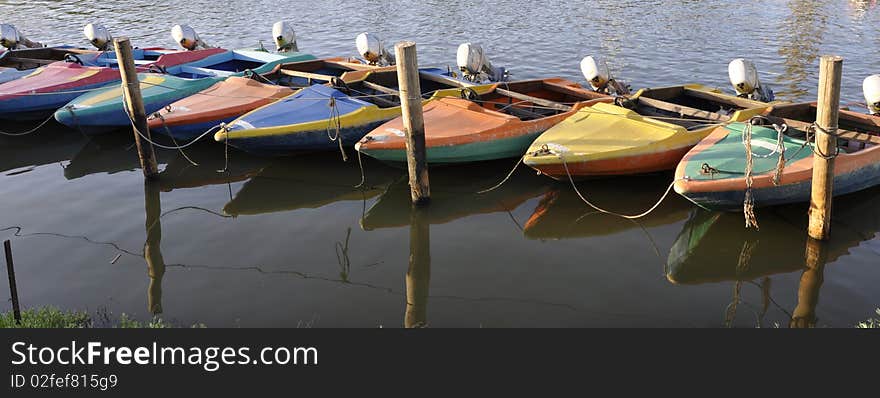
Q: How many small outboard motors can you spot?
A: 9